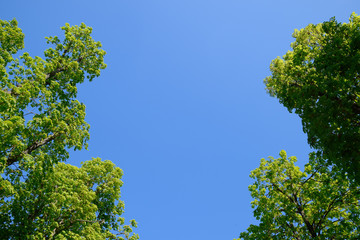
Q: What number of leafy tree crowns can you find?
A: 4